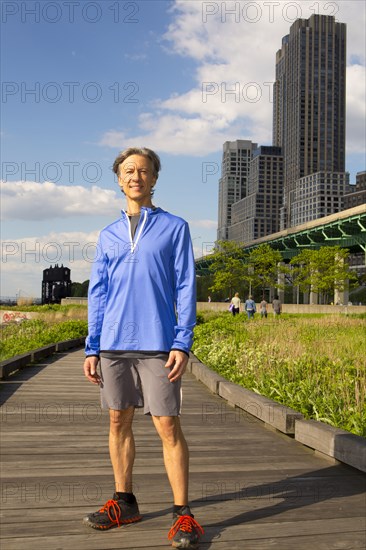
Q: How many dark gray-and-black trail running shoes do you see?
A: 2